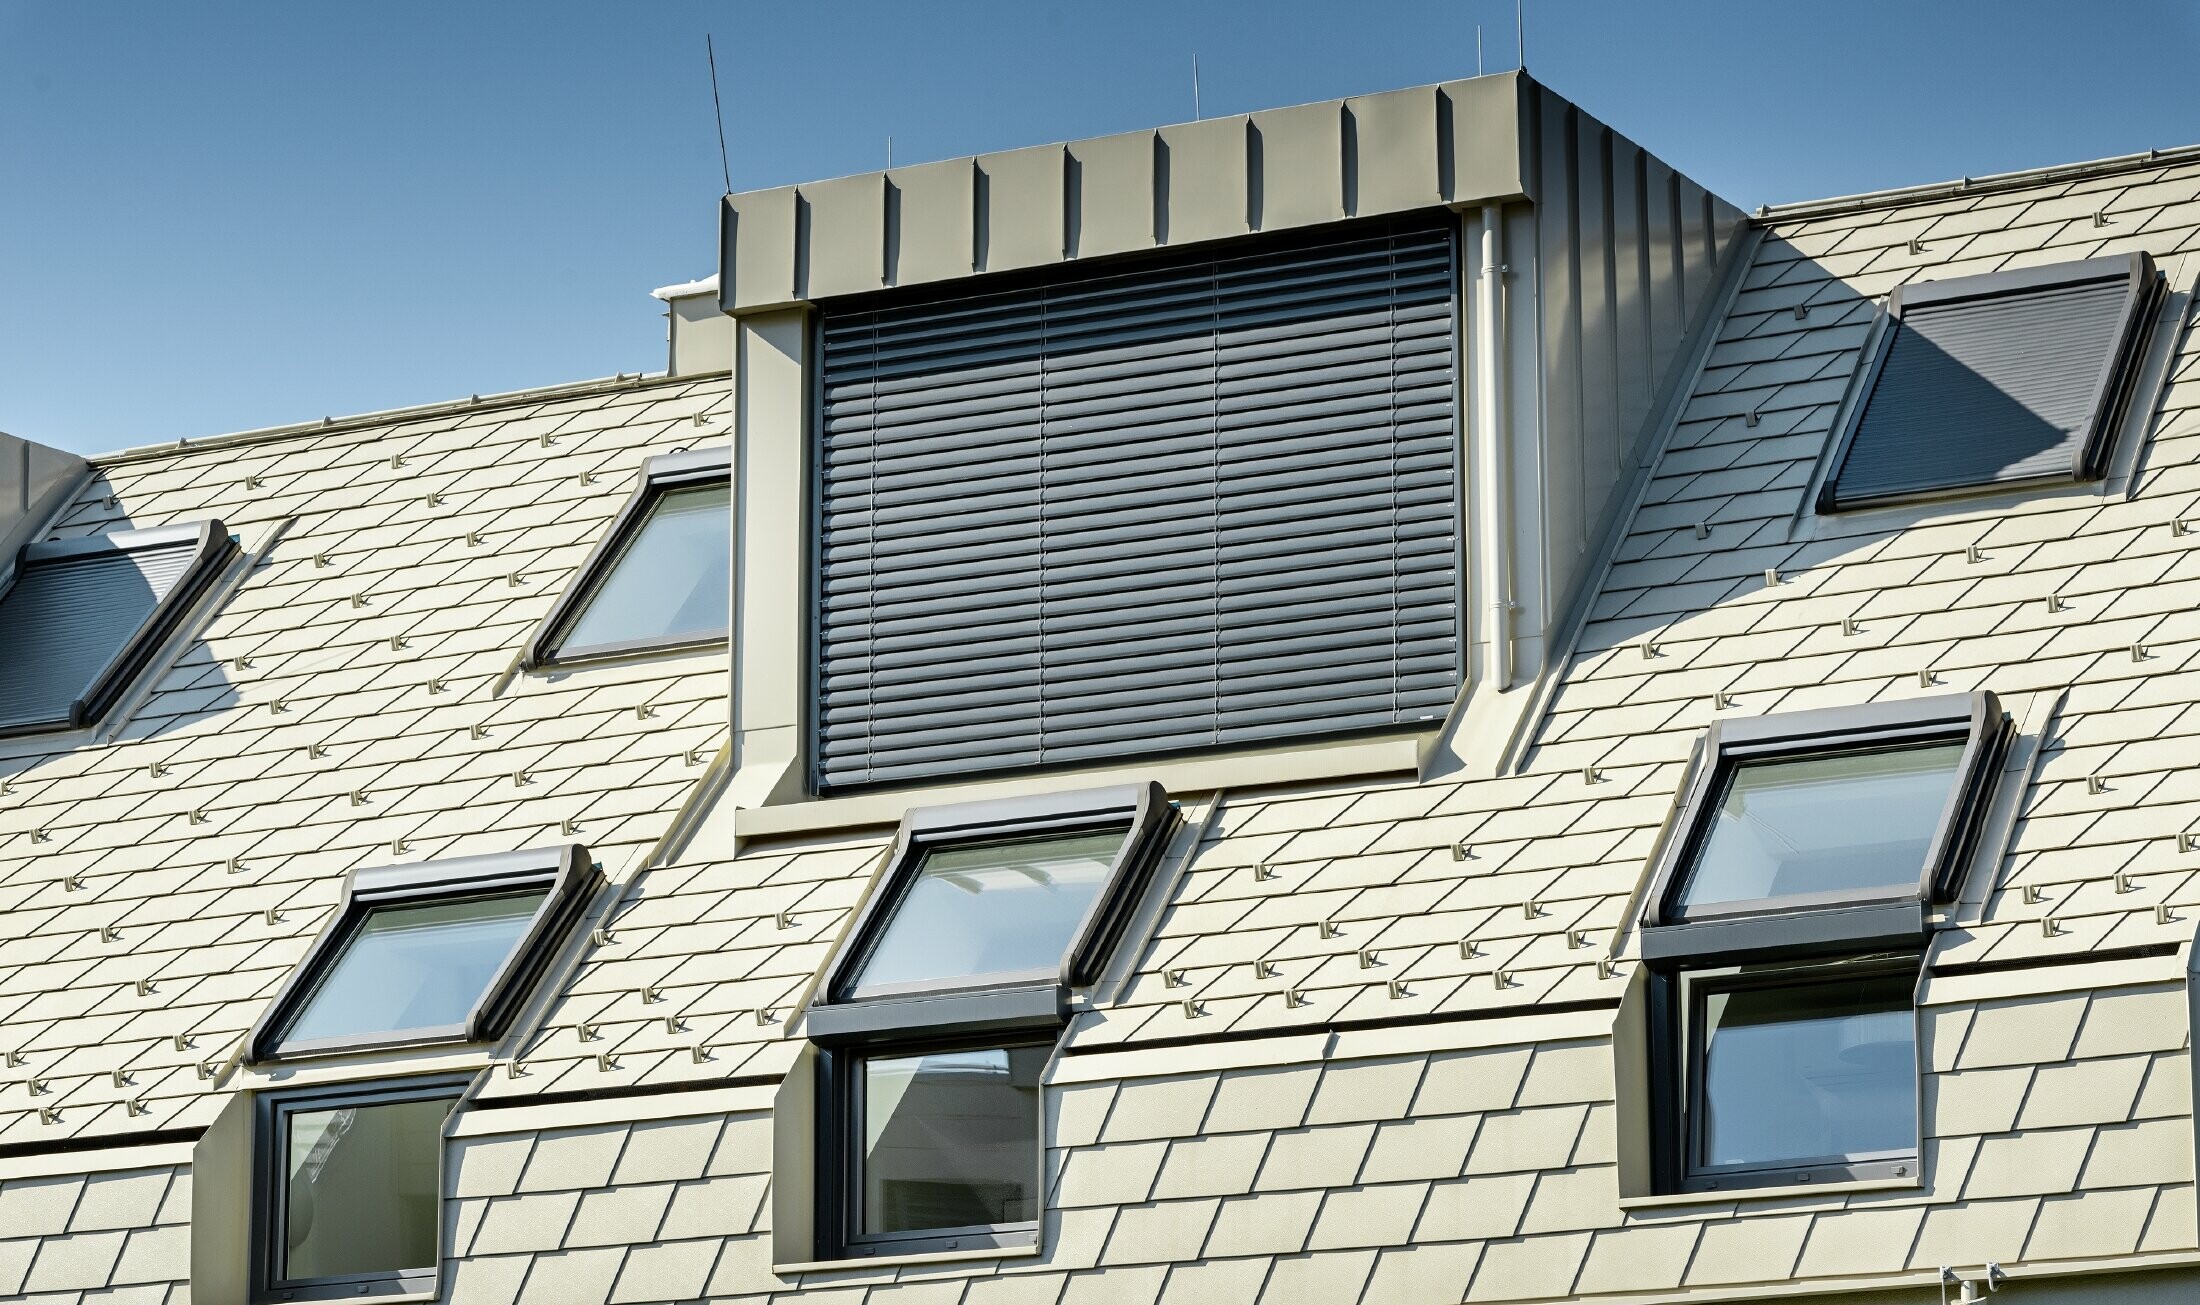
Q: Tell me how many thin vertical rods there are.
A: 5